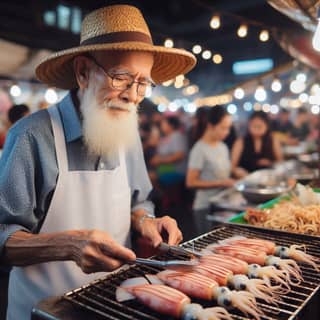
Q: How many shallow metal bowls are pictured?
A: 1